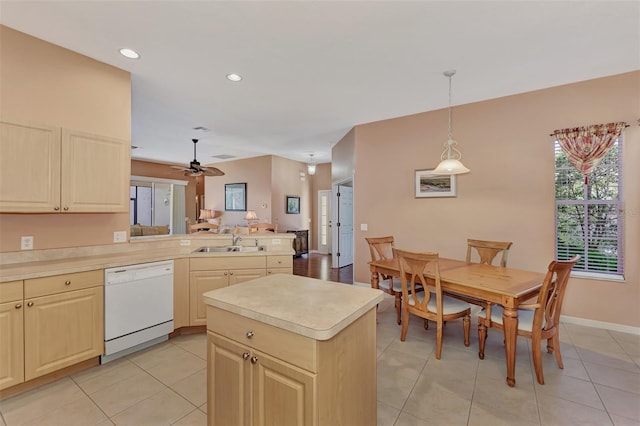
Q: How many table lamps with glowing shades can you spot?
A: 2